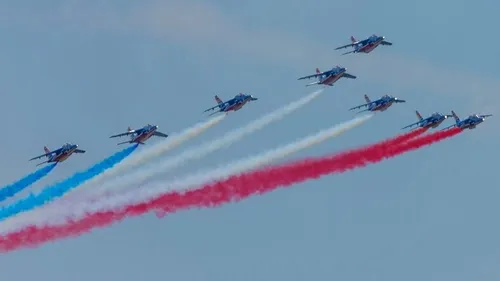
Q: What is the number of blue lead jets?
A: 2